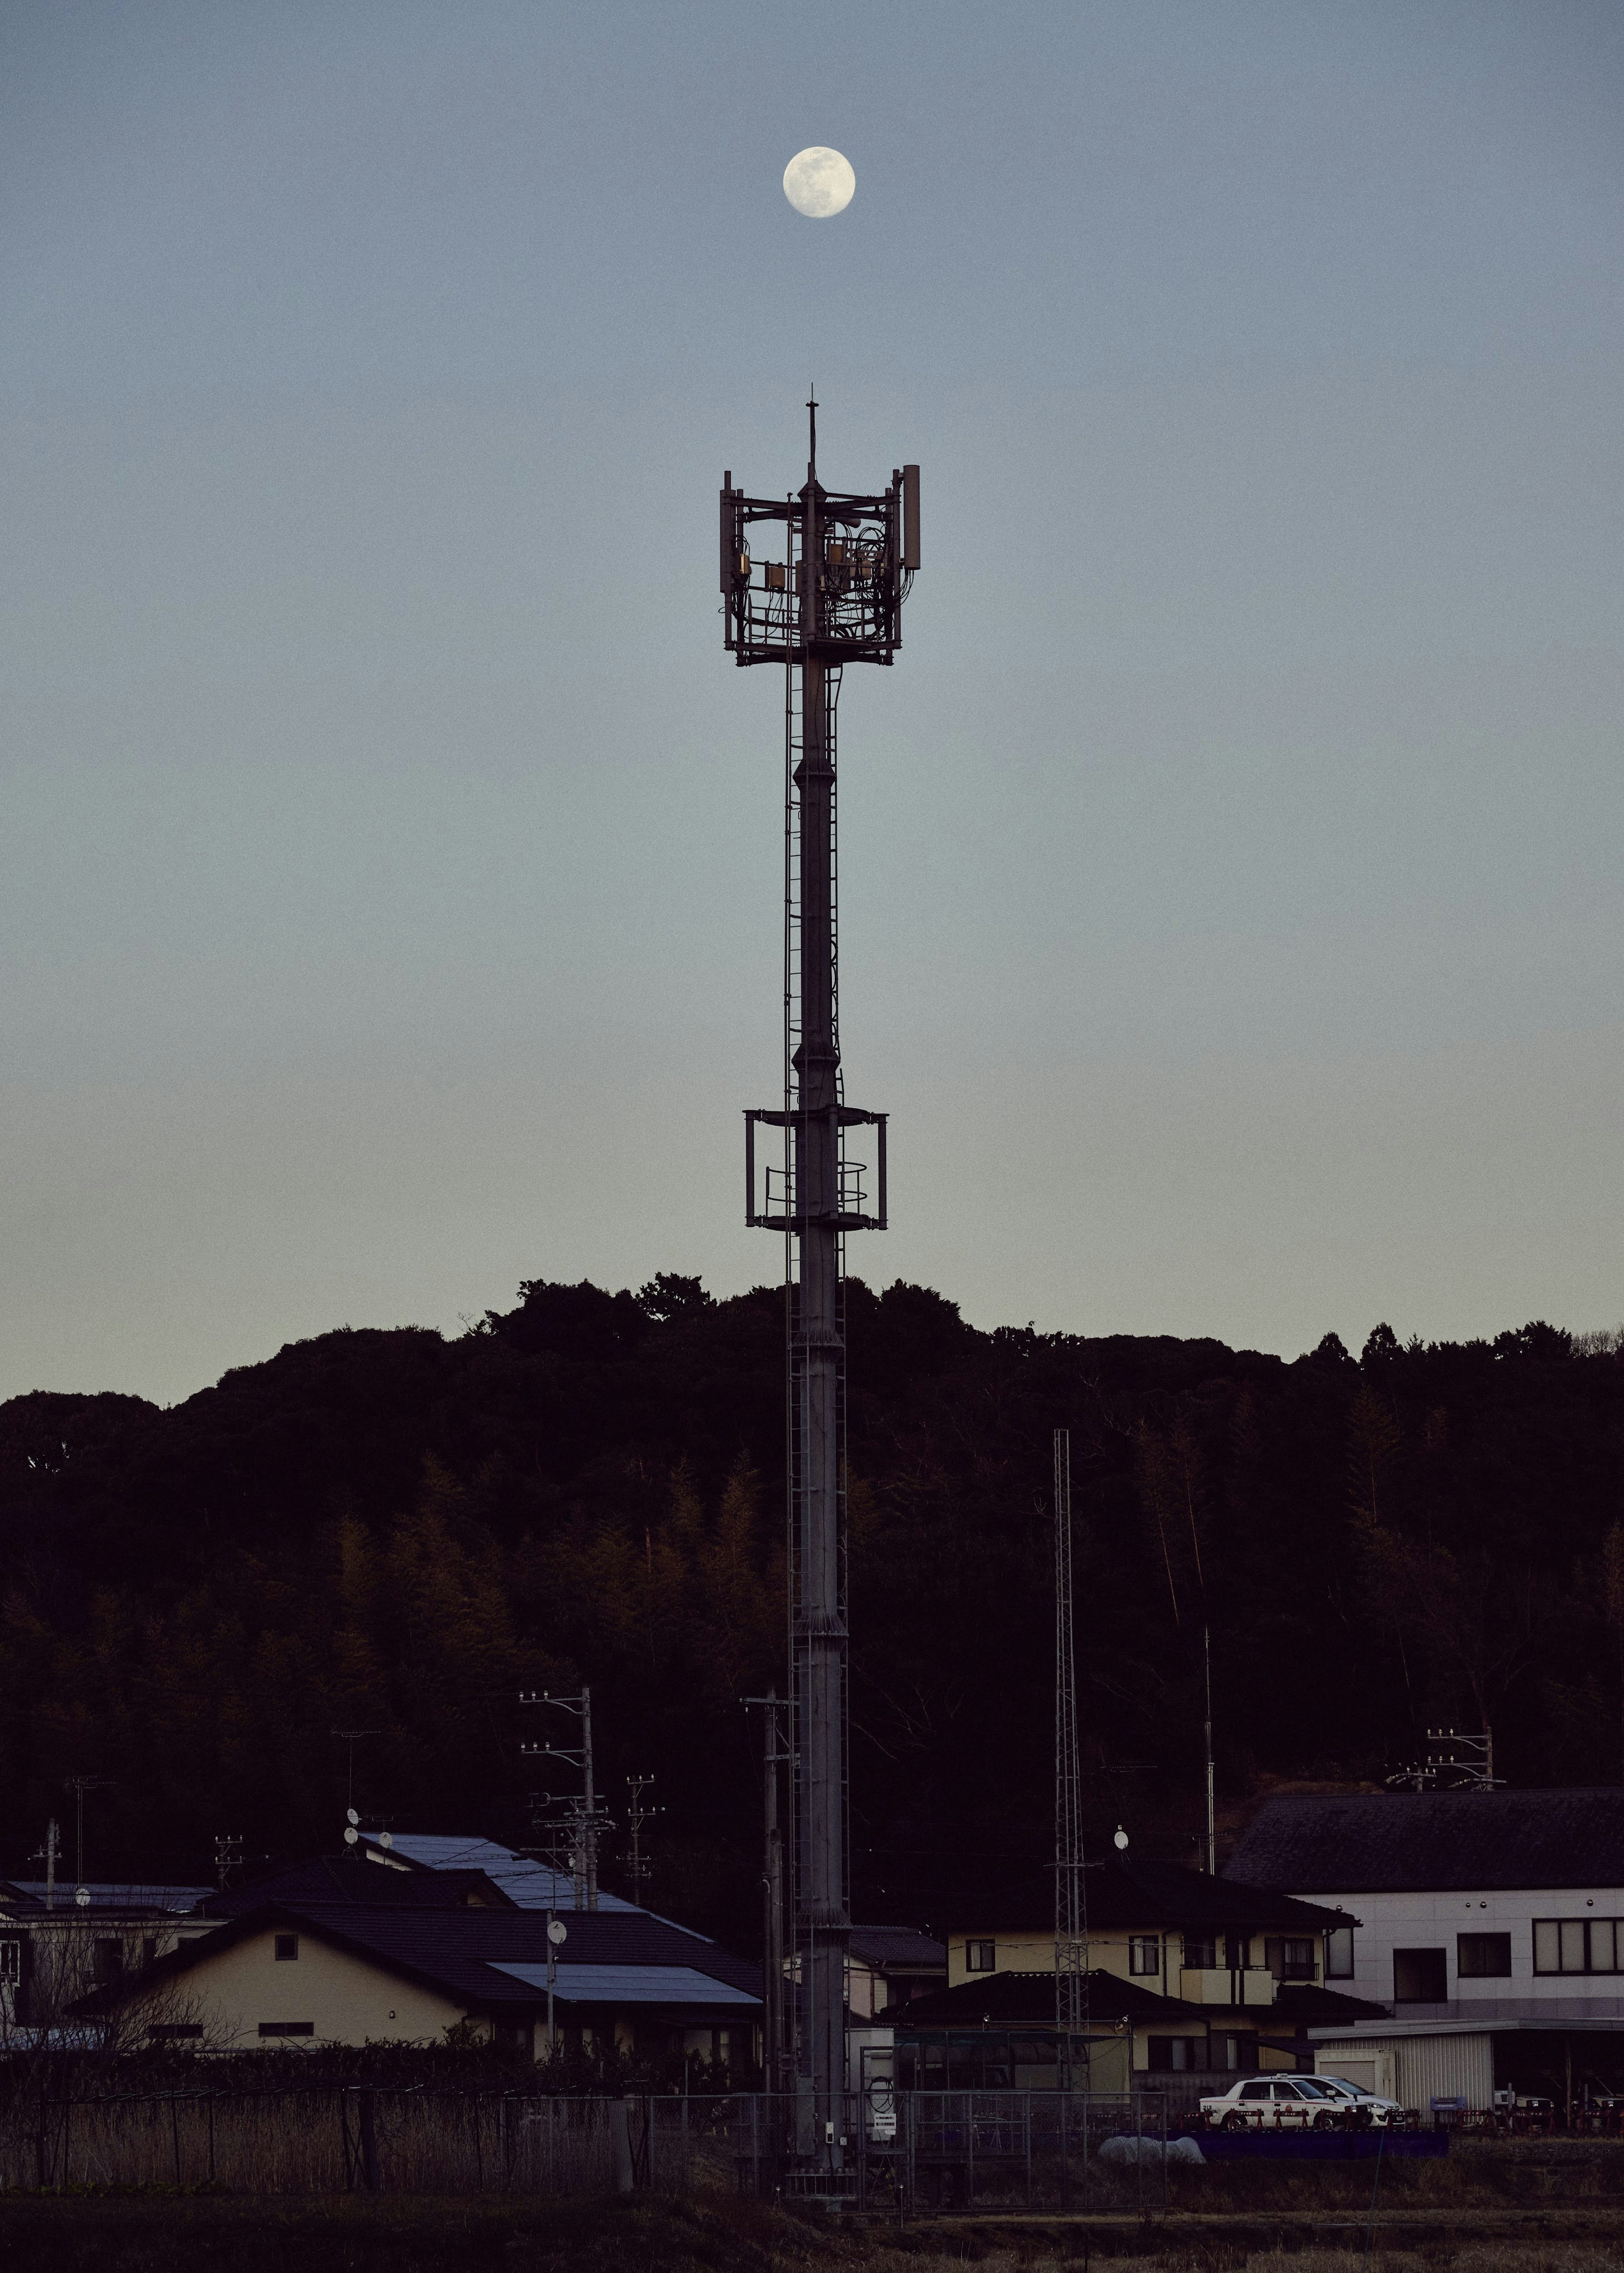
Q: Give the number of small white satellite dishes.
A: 6